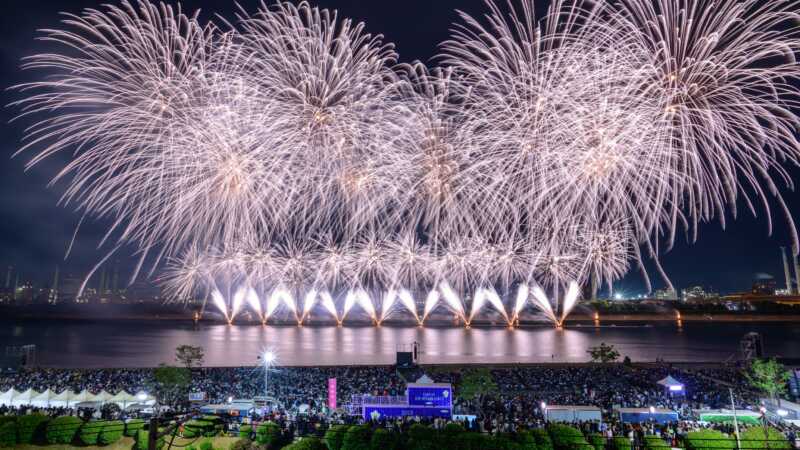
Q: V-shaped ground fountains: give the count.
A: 9